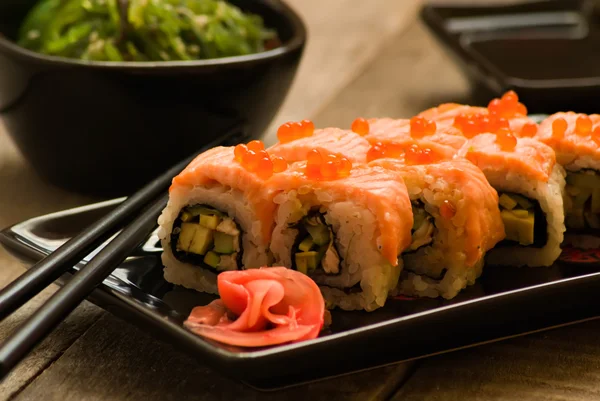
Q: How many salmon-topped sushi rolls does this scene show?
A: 8